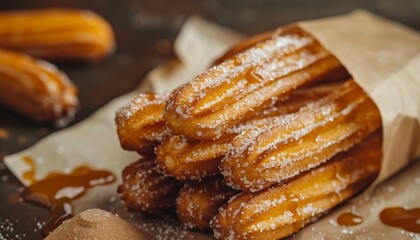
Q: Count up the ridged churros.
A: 9